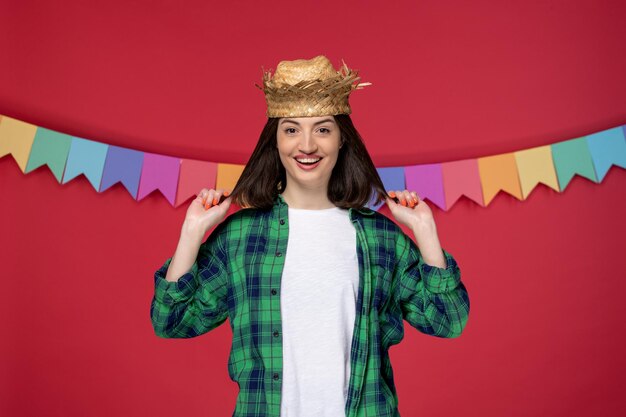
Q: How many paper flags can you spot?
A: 14